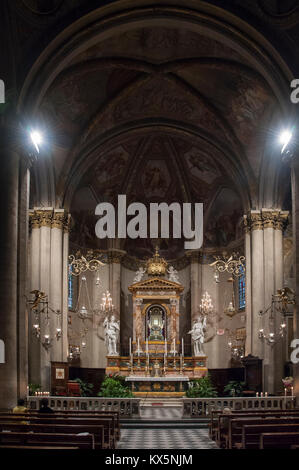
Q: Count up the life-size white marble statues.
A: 2